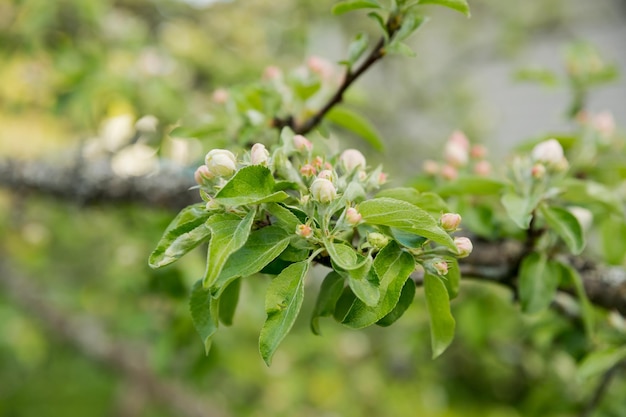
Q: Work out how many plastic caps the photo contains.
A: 0